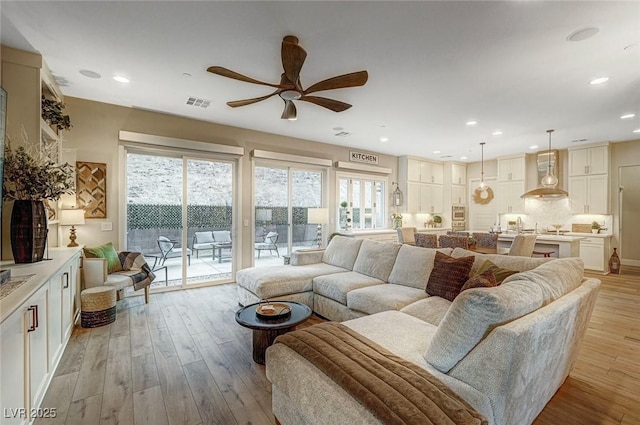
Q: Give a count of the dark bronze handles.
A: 4